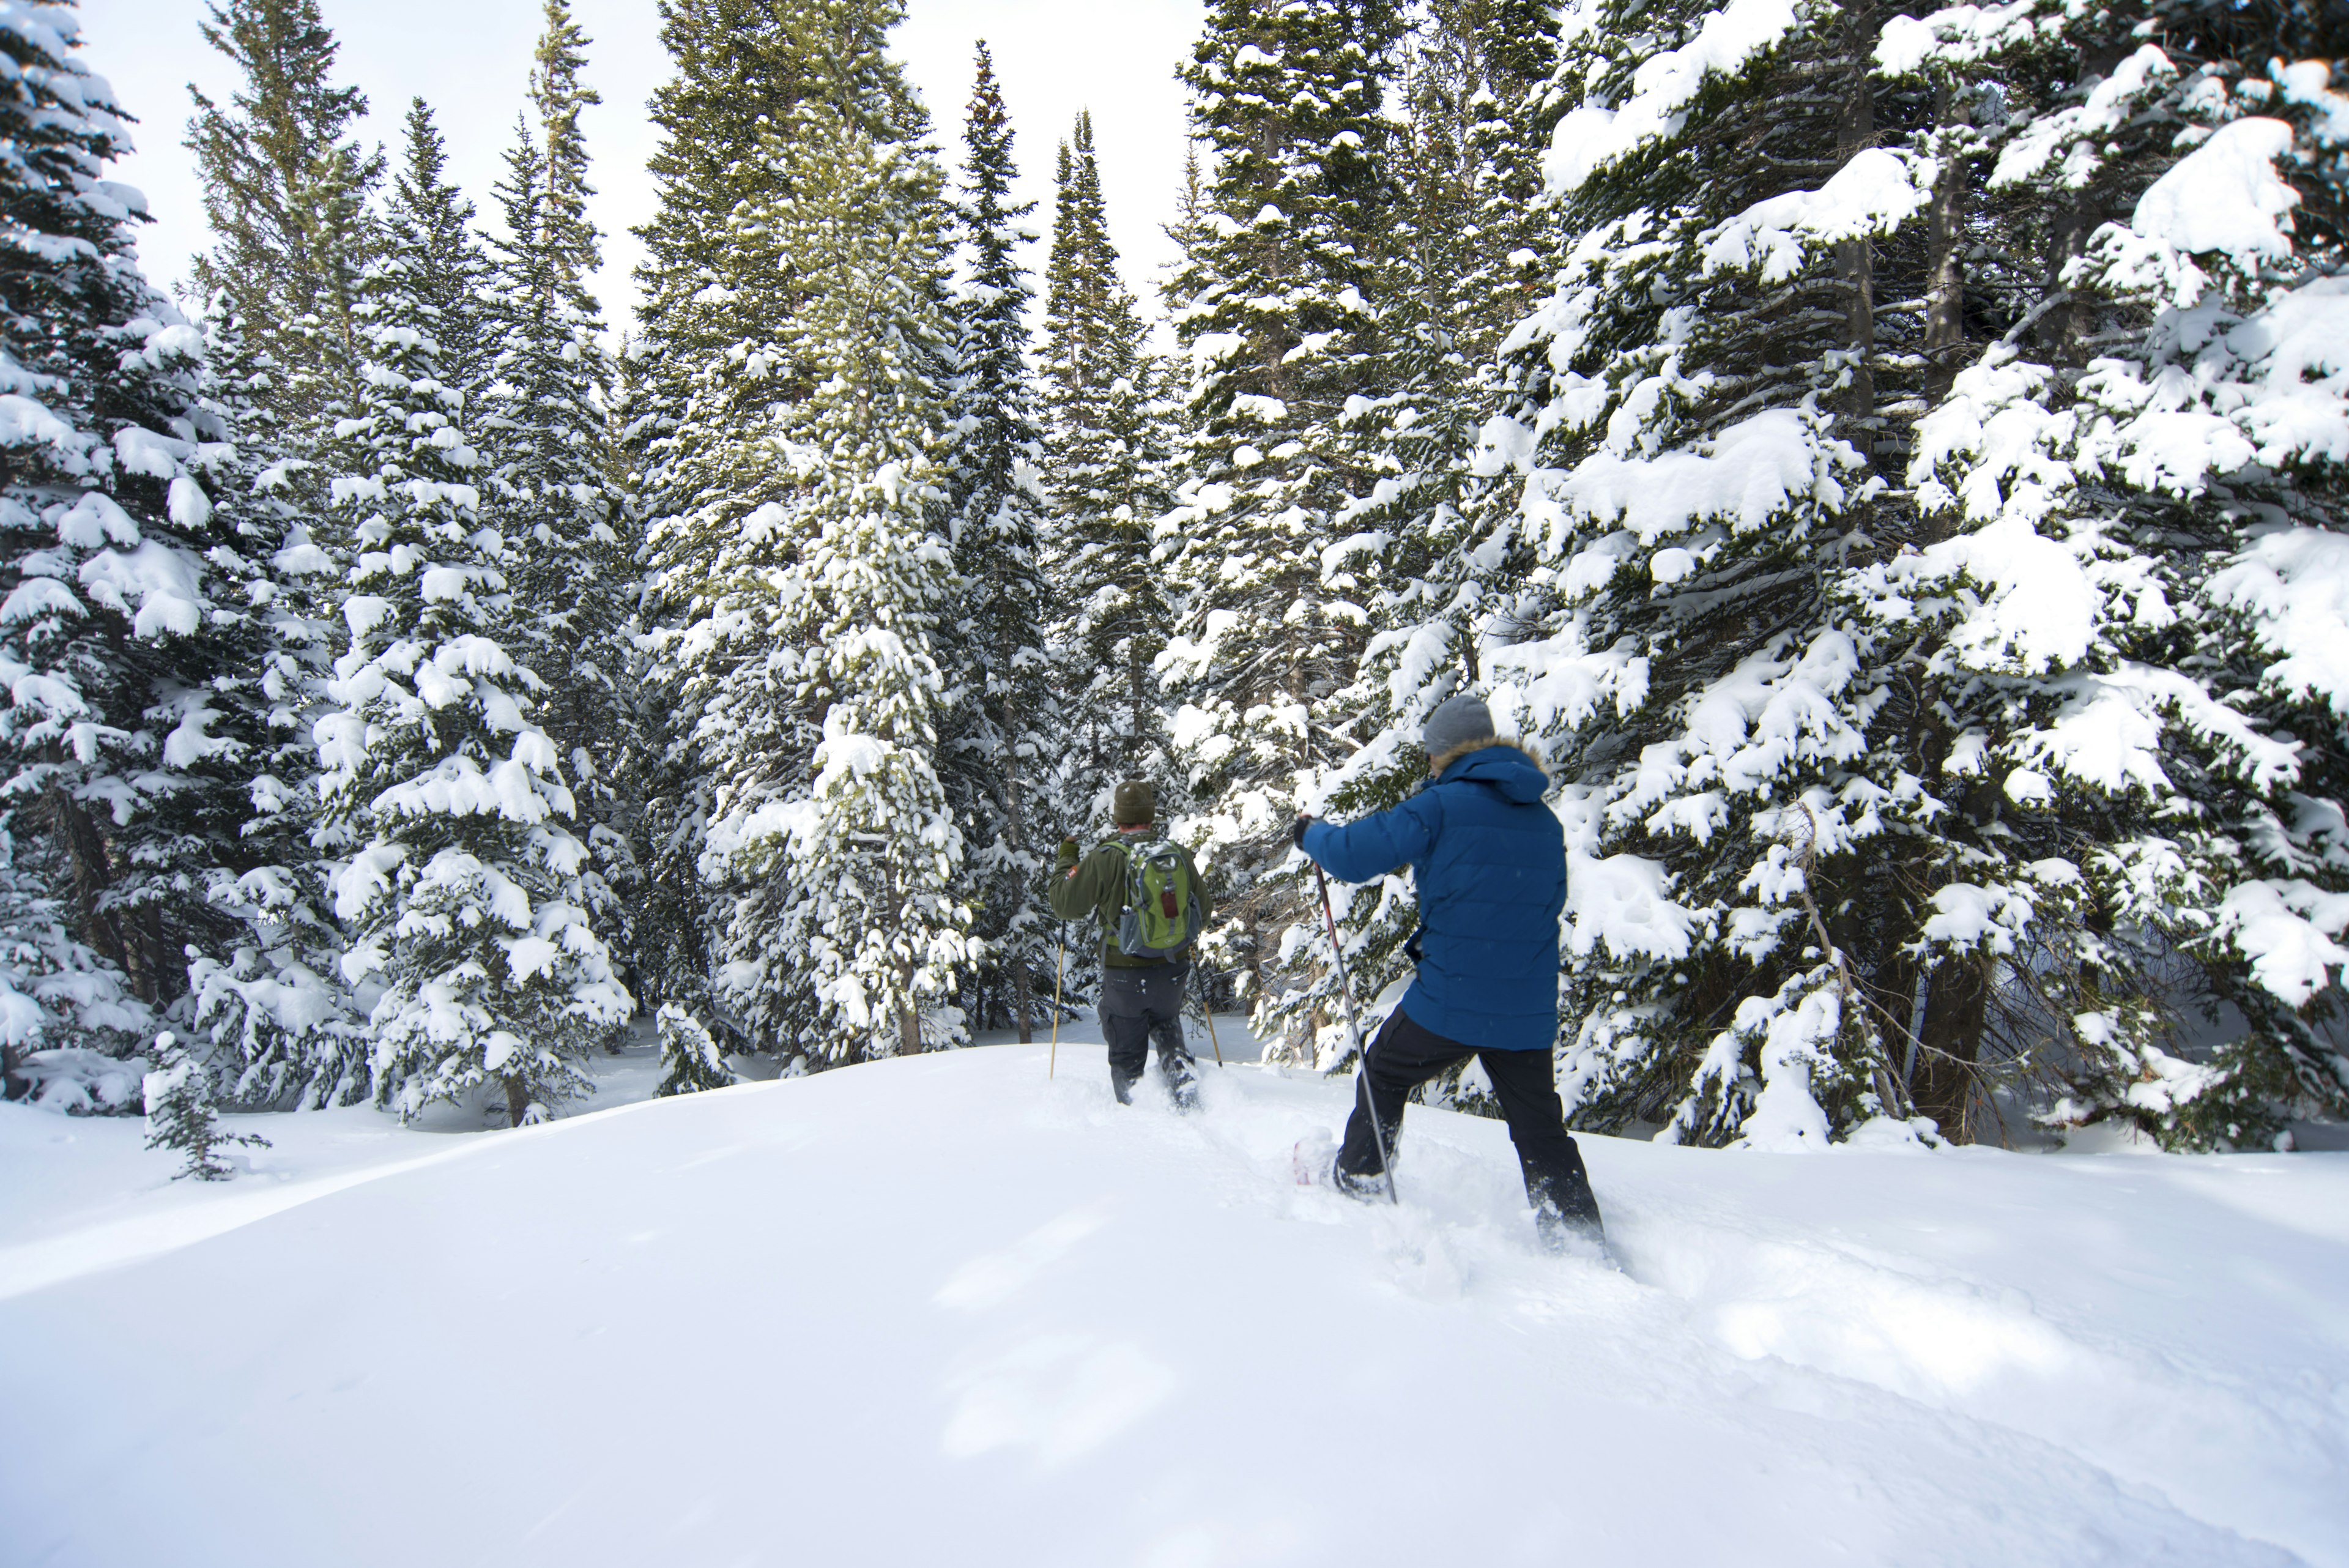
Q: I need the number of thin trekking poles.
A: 3